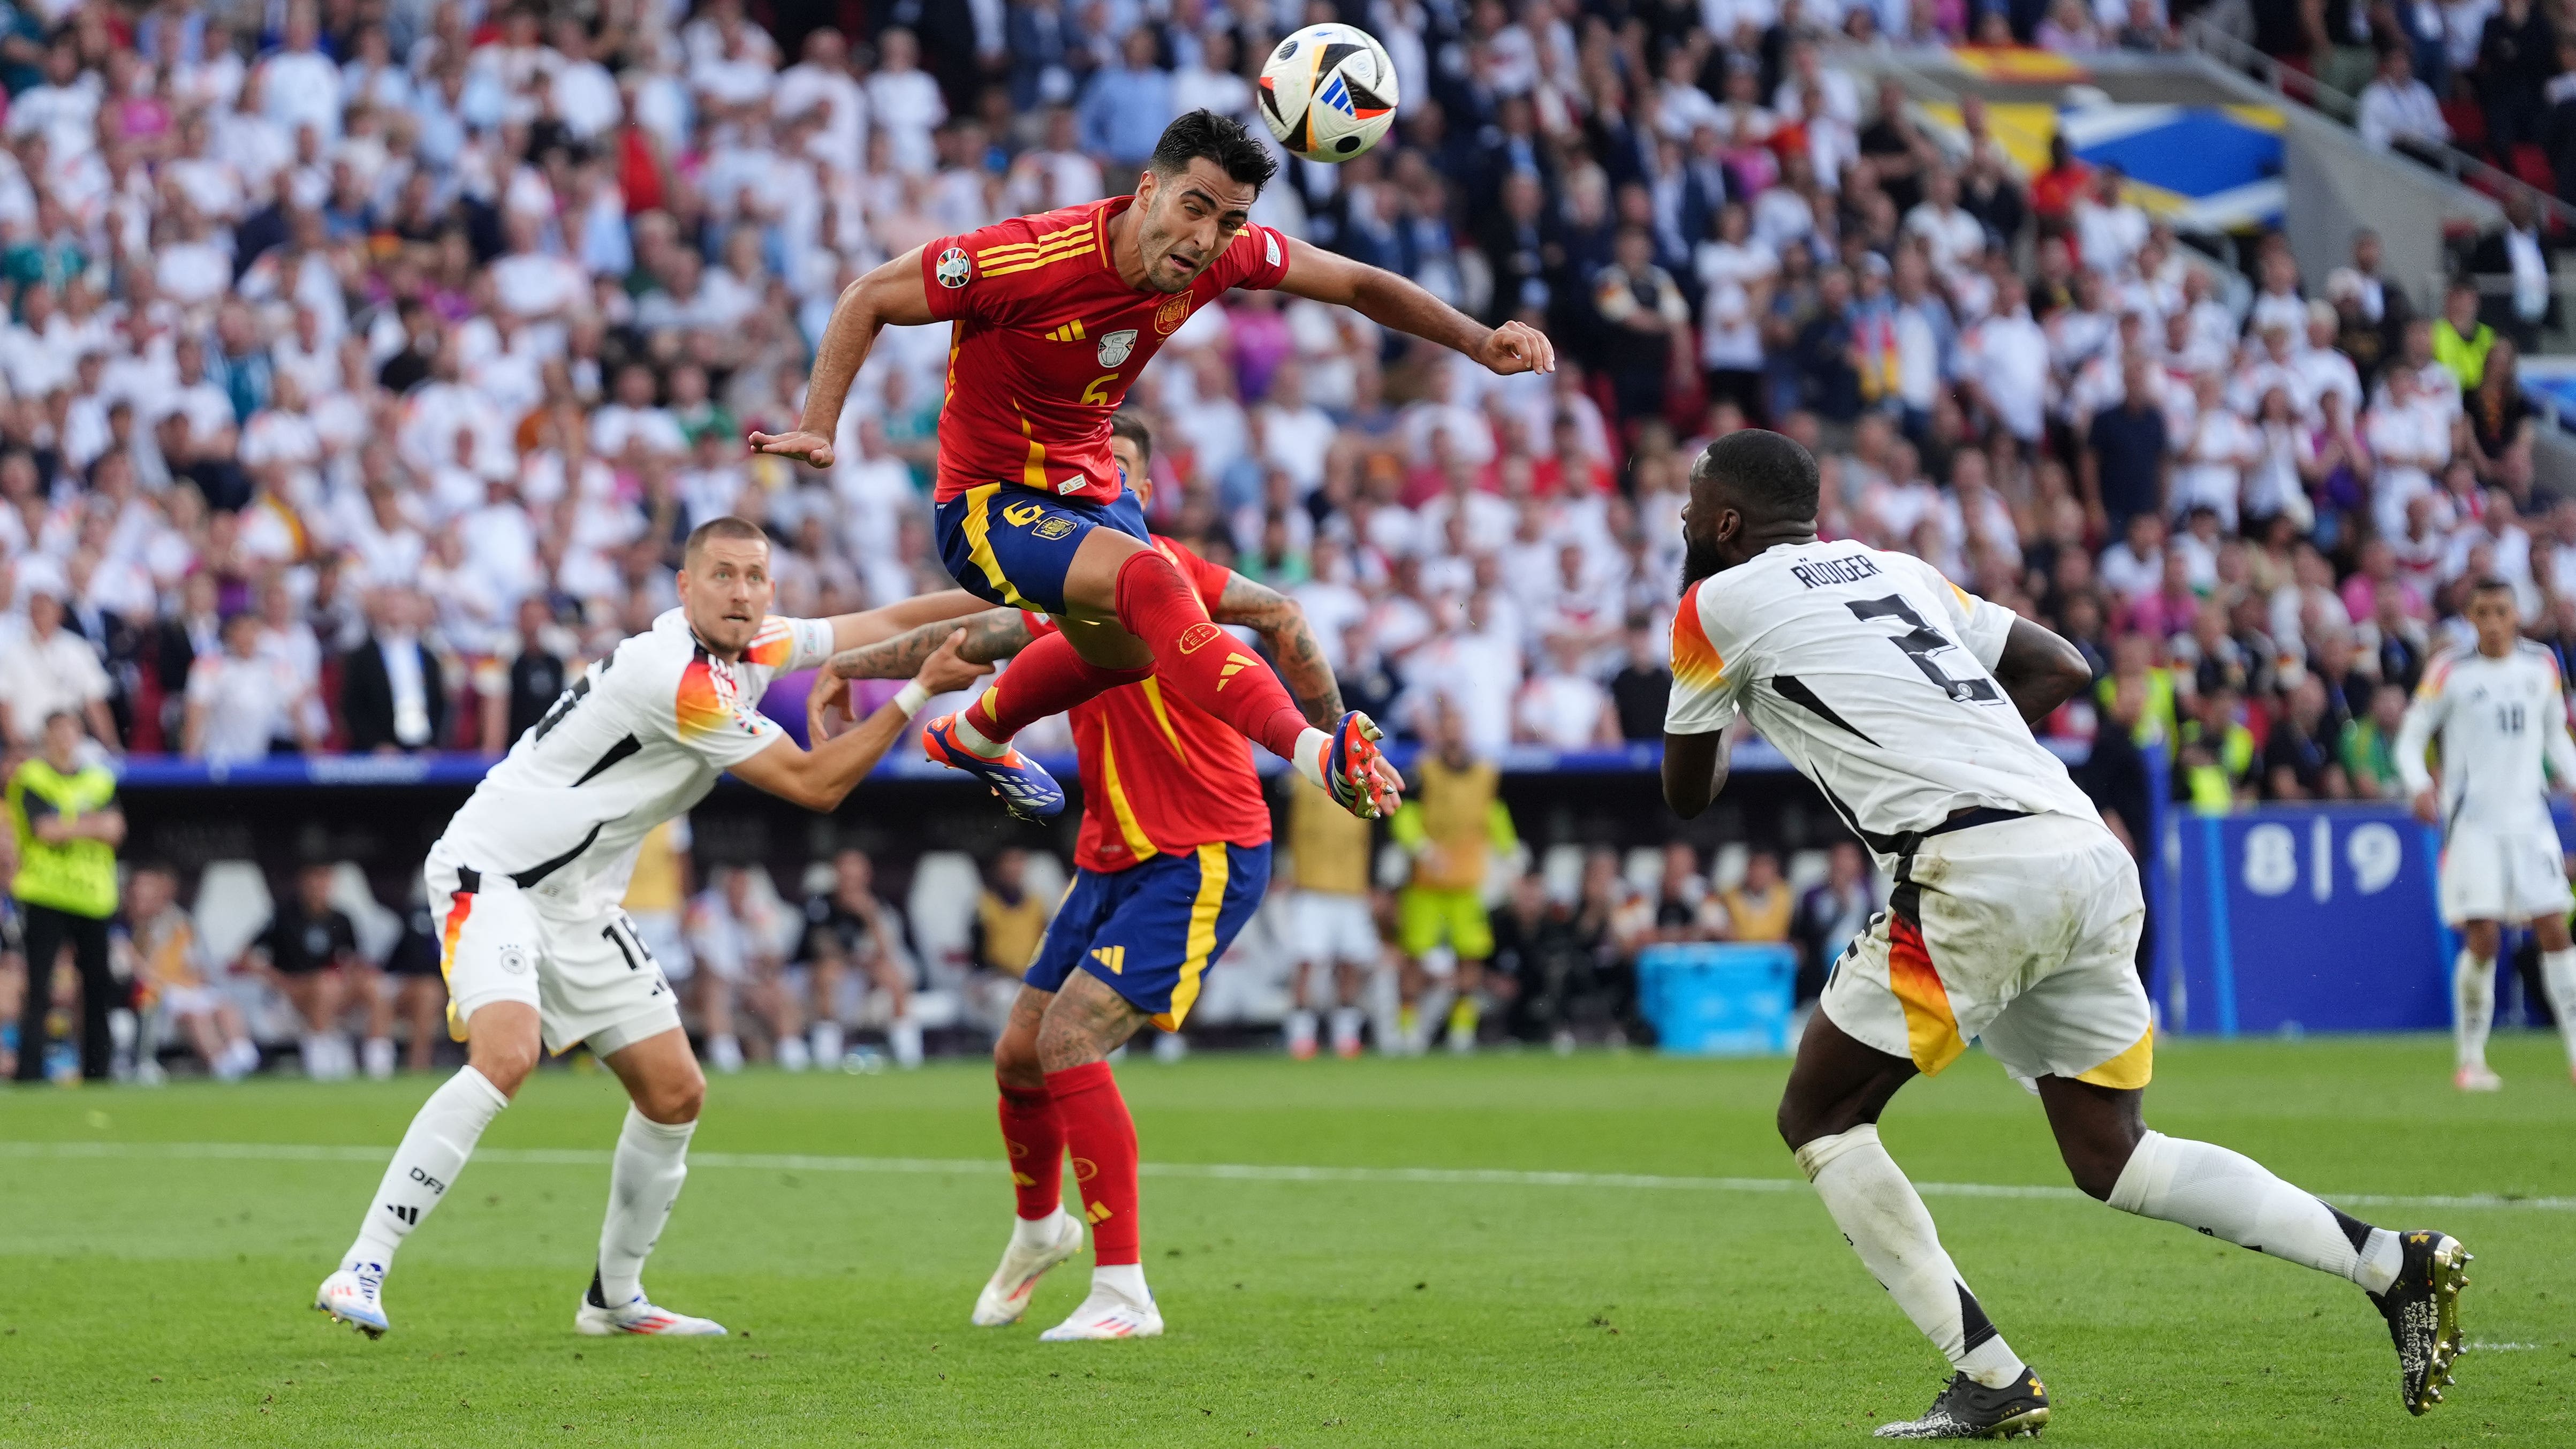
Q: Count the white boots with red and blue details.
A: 4